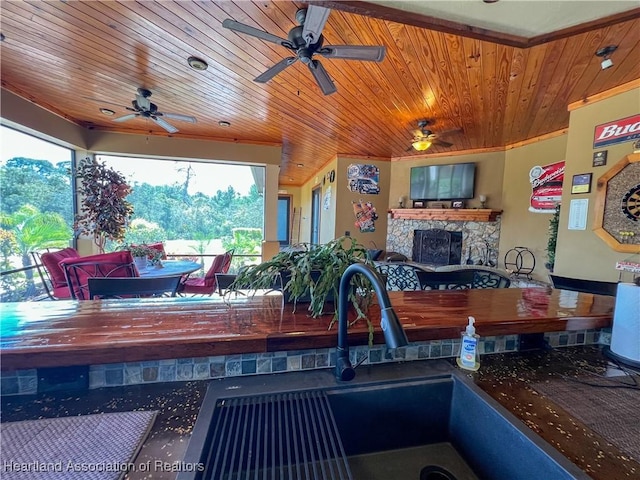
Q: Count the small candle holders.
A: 2